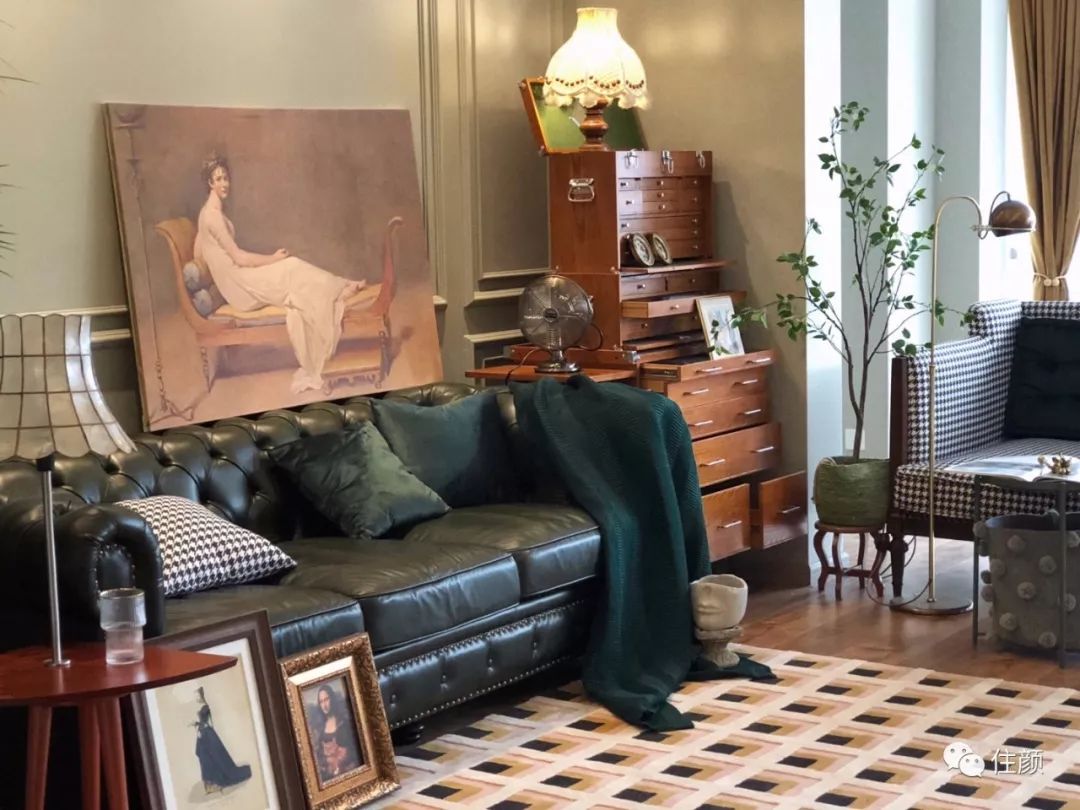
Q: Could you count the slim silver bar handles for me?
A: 10